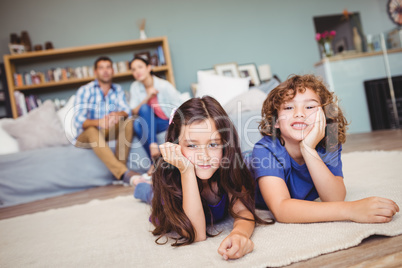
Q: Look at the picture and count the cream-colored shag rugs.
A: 1